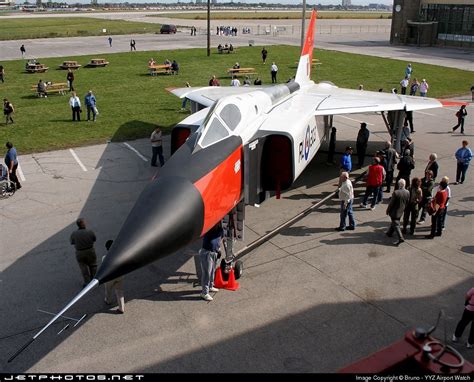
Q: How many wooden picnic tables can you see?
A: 8